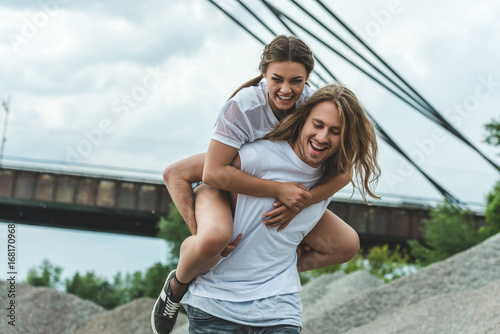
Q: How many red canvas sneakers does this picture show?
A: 0